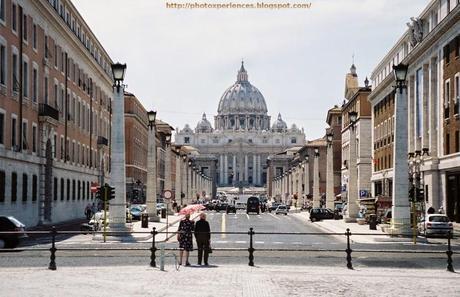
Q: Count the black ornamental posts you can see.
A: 5